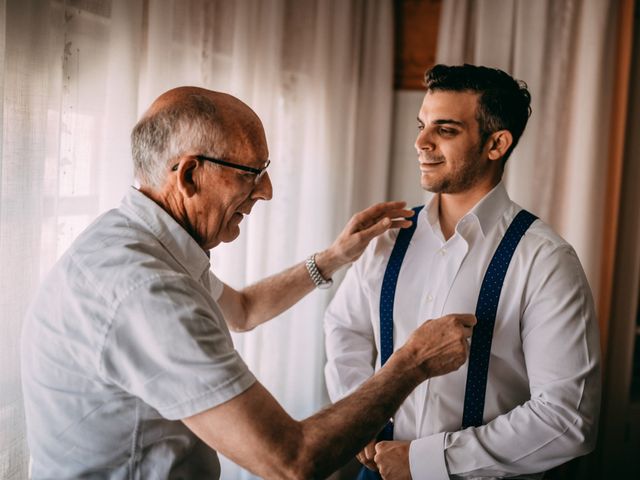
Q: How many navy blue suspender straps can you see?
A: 2